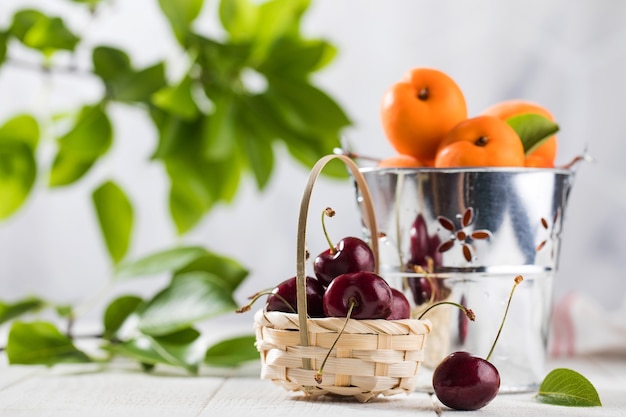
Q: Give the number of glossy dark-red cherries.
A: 5